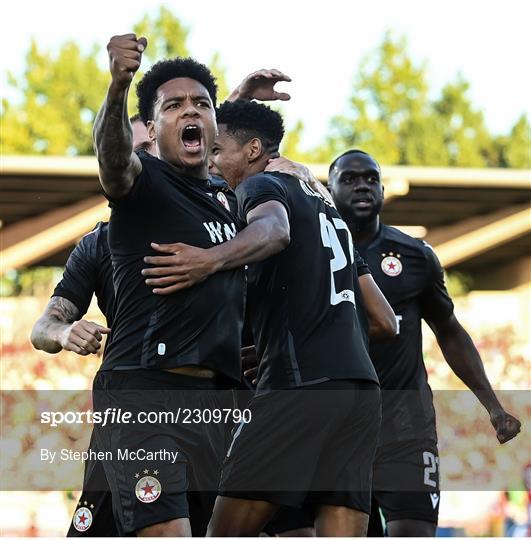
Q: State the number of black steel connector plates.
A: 0